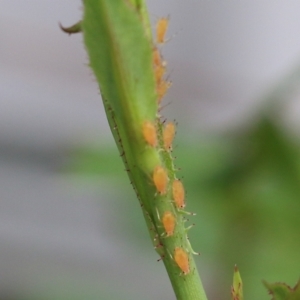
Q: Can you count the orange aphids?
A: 10